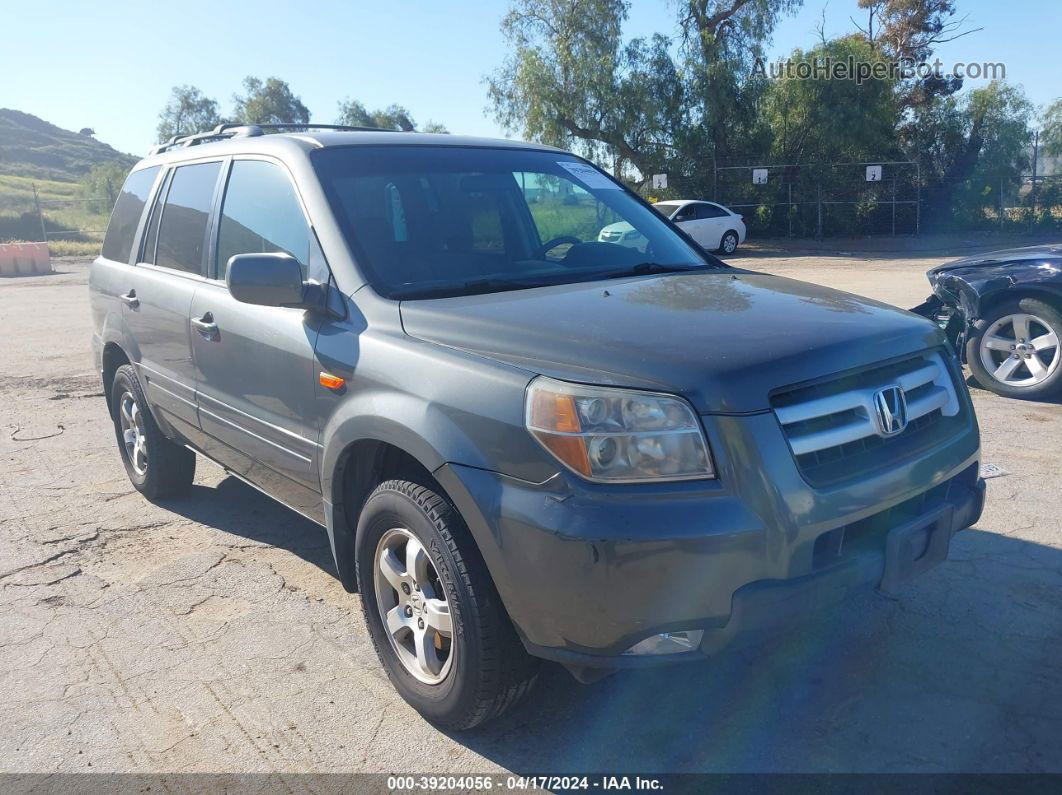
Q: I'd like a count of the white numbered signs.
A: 3